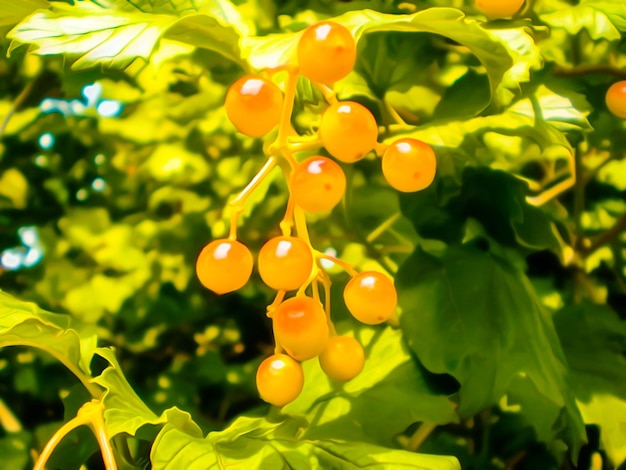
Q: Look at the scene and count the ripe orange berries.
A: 13